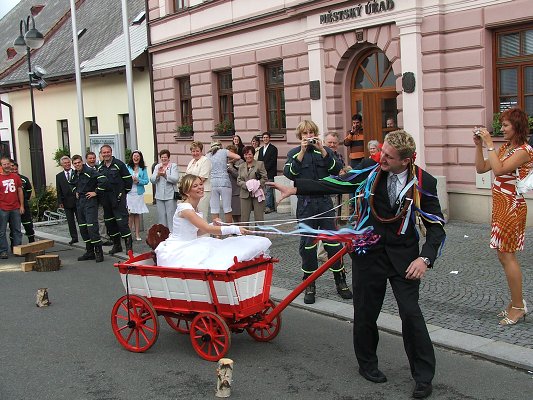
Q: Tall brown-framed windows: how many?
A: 4